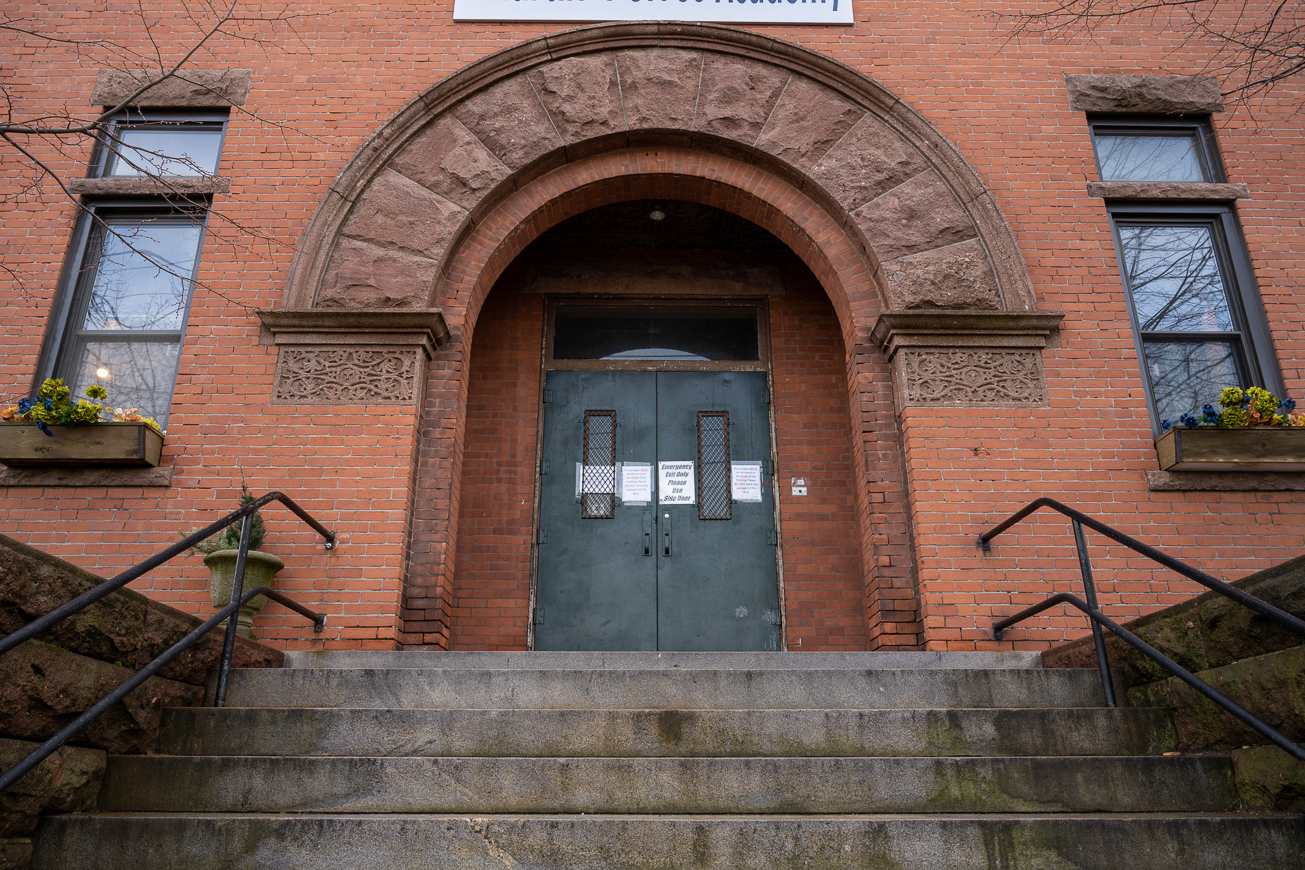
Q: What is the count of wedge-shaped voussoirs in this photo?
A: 11